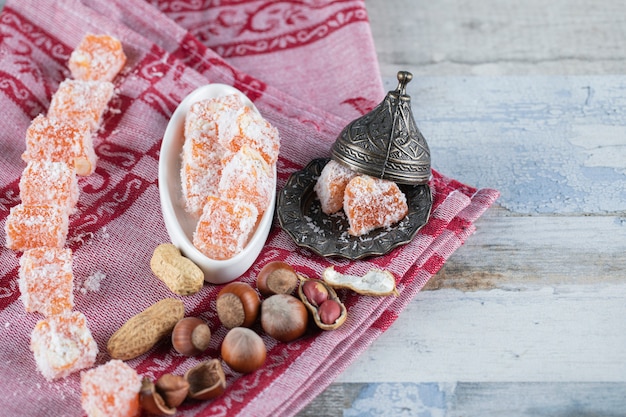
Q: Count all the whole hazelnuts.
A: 5